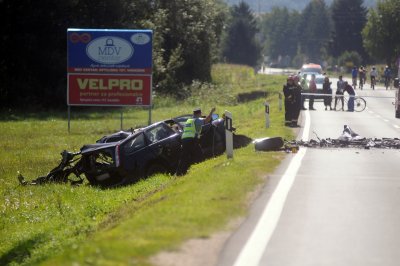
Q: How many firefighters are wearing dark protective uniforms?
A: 2